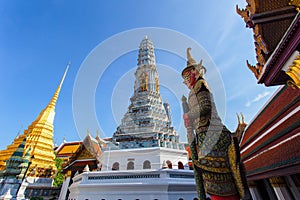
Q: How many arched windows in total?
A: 5